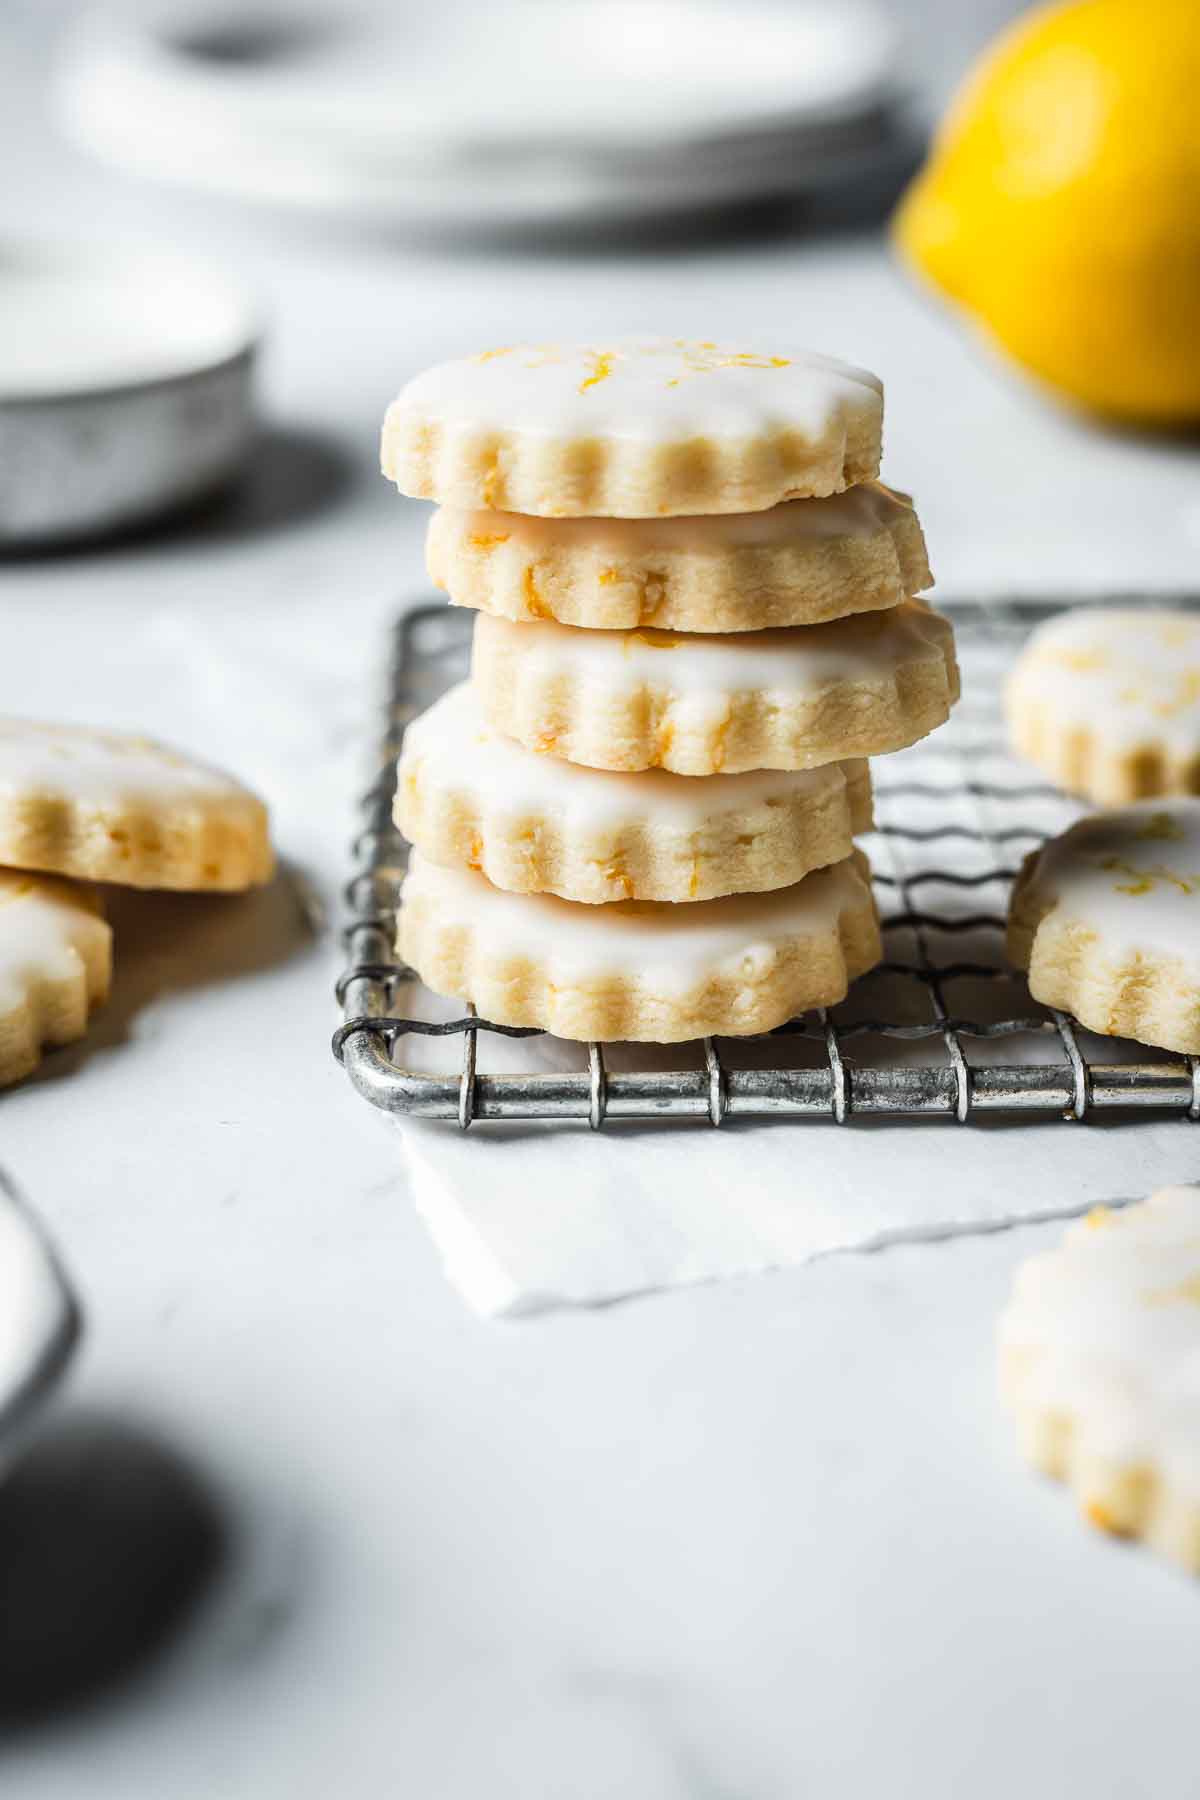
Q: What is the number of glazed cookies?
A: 10